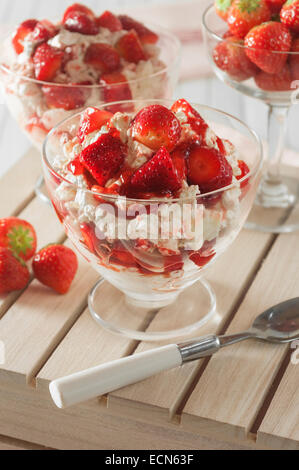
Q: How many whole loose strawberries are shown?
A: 3